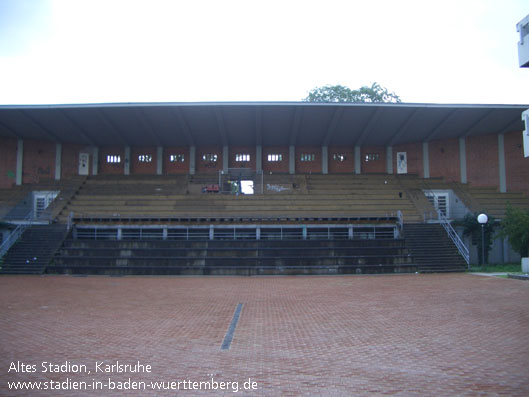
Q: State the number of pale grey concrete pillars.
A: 15